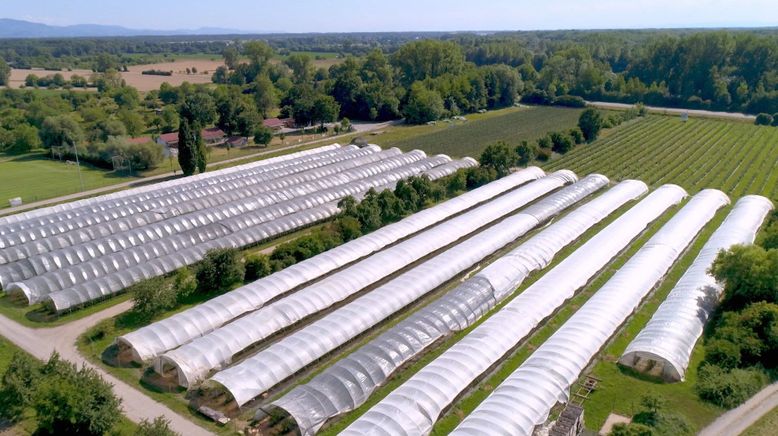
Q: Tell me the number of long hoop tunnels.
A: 14